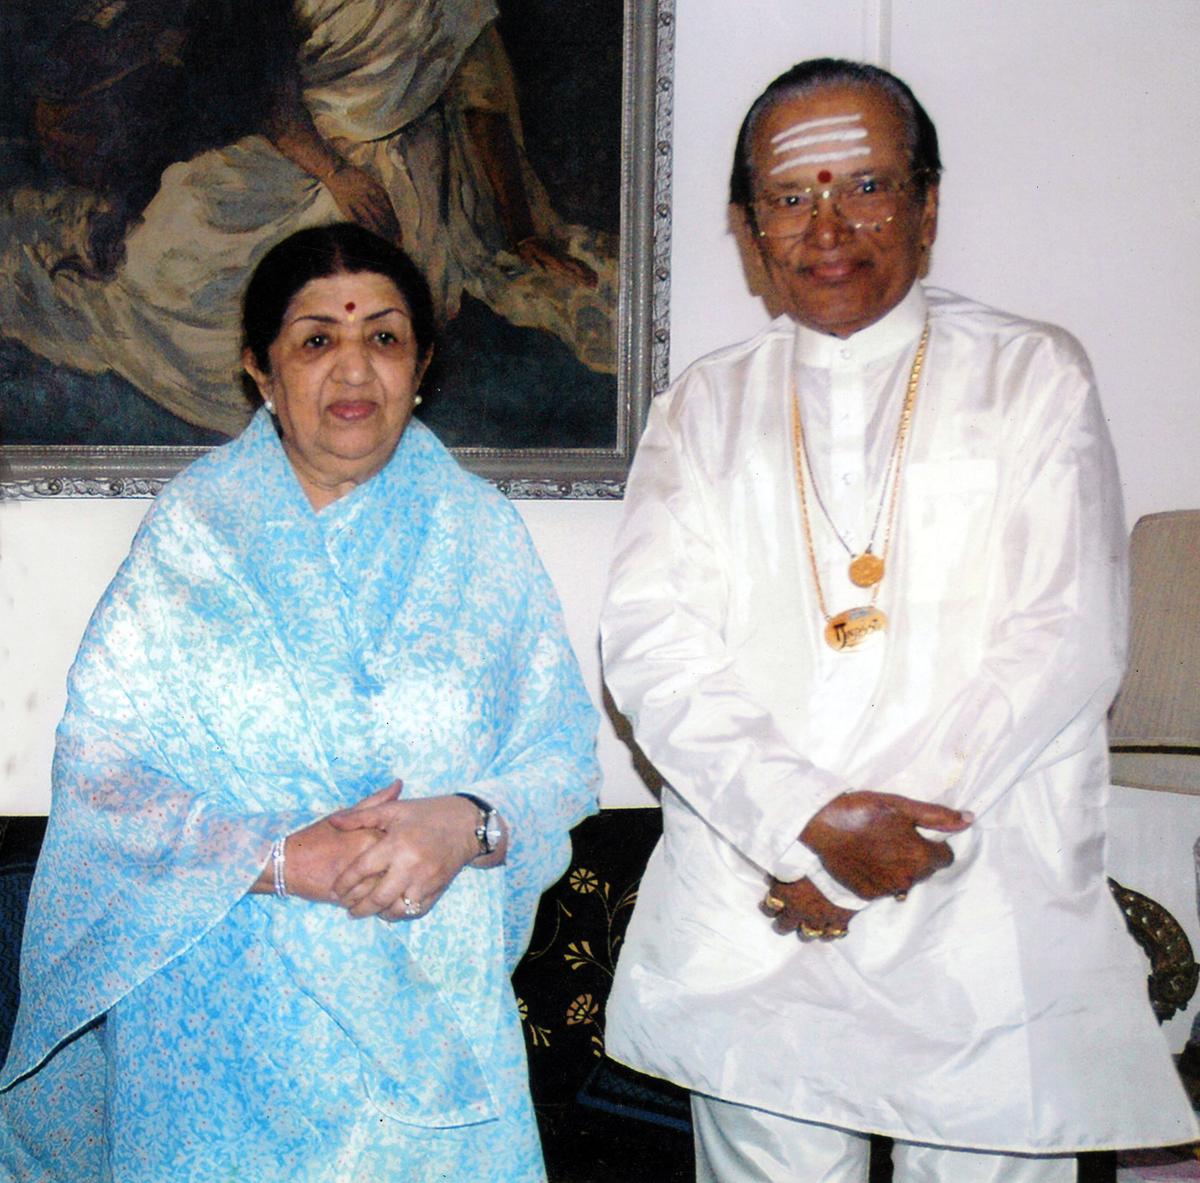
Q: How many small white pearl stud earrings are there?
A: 2